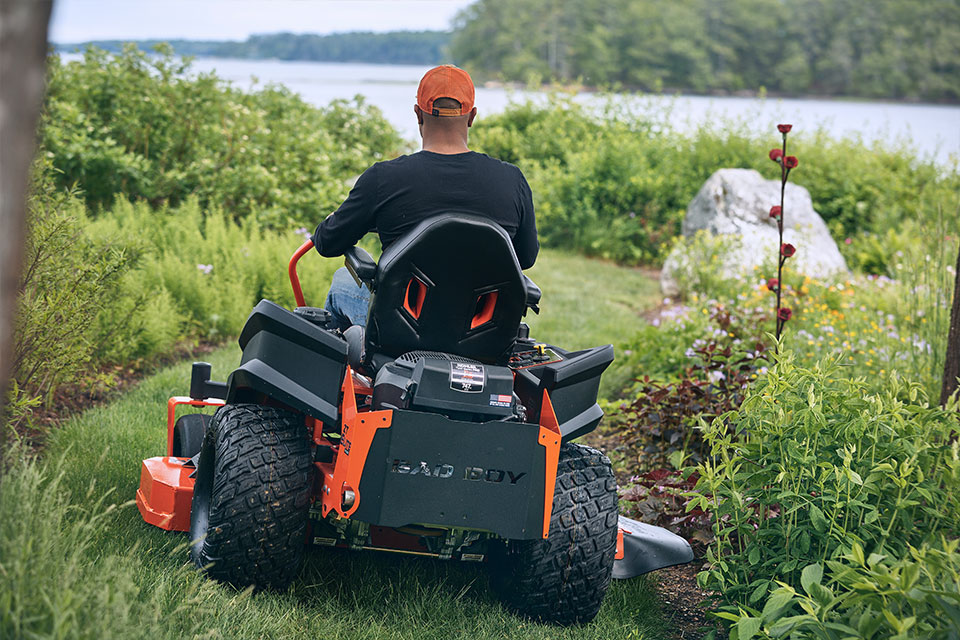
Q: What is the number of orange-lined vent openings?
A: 2